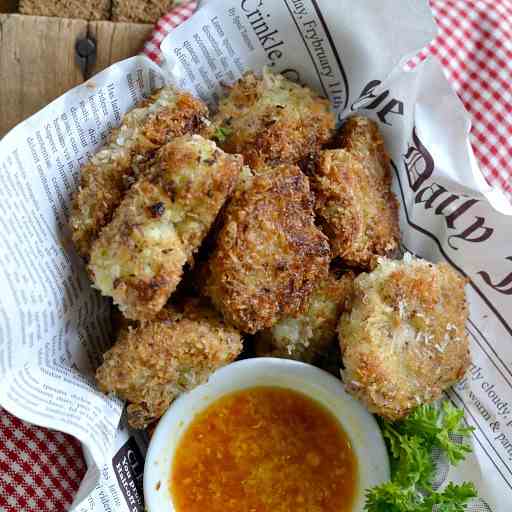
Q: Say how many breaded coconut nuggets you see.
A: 8